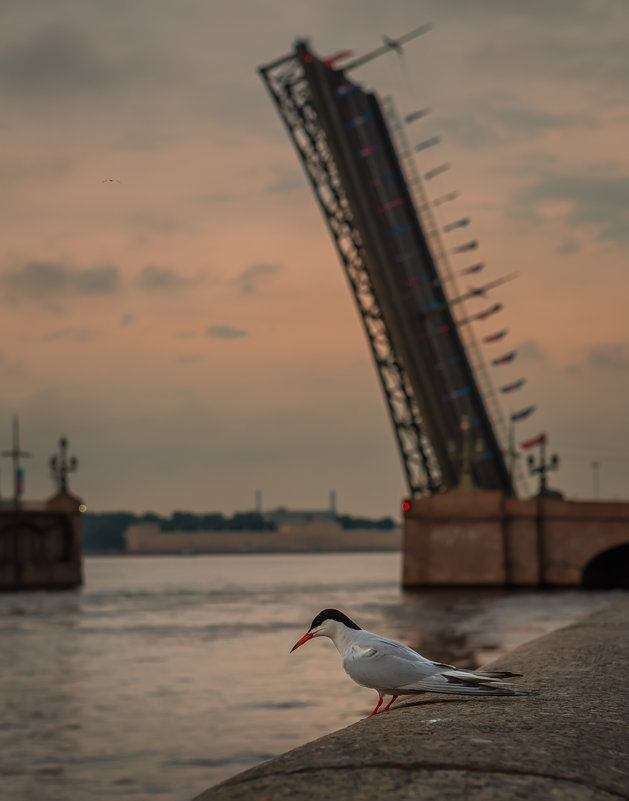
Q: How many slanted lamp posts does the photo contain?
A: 2